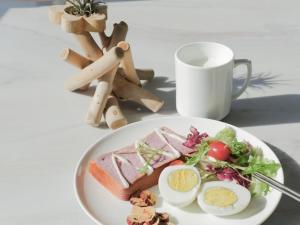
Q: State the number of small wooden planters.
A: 1